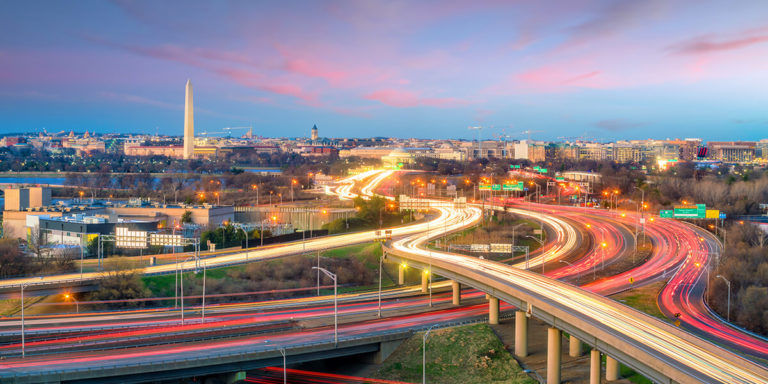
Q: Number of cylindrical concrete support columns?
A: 9